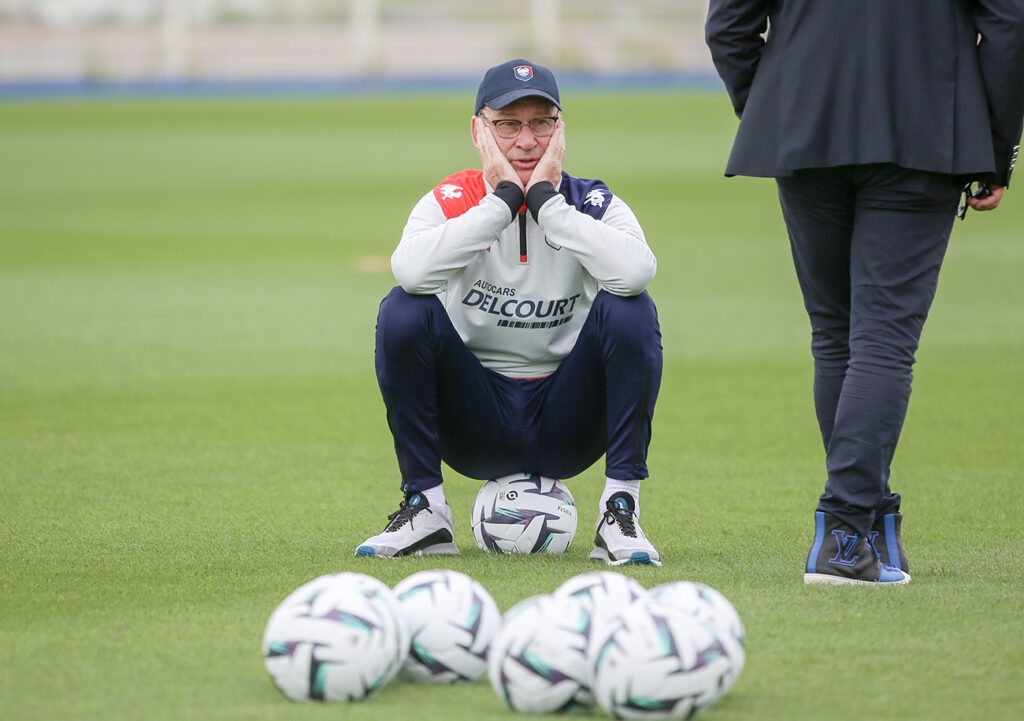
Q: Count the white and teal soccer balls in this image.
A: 7